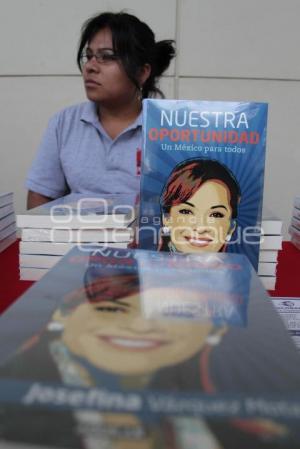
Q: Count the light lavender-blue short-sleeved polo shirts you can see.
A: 1